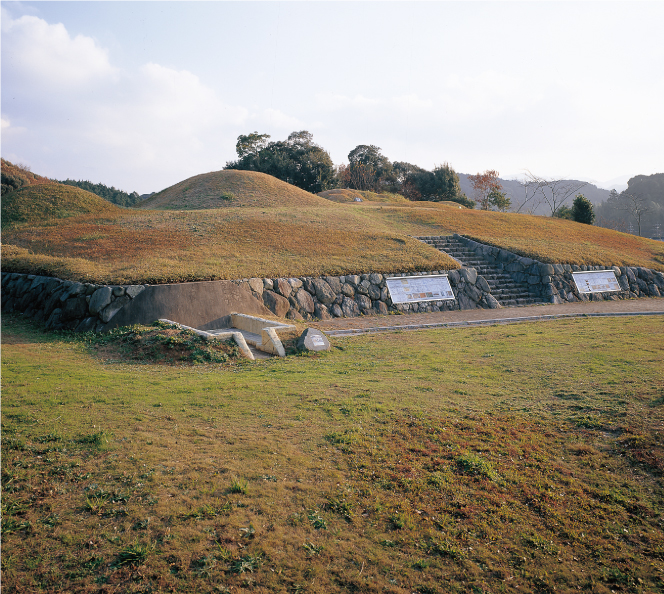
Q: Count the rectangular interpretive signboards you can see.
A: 2